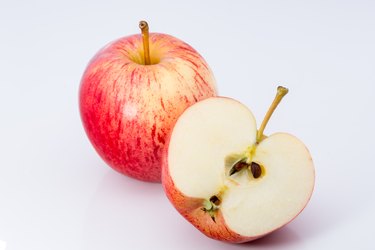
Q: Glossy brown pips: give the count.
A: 2